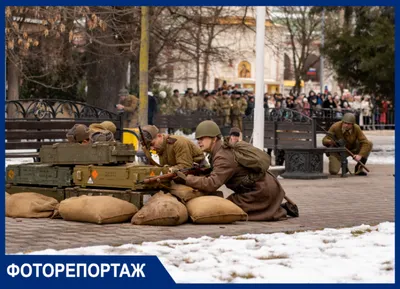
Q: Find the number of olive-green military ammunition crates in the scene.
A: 5